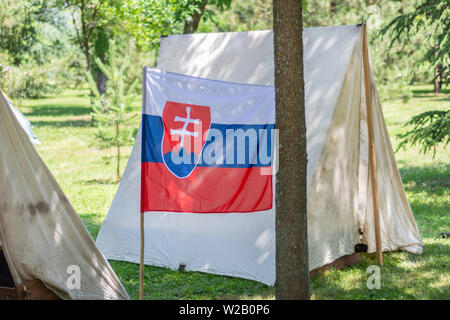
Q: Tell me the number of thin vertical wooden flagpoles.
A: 1